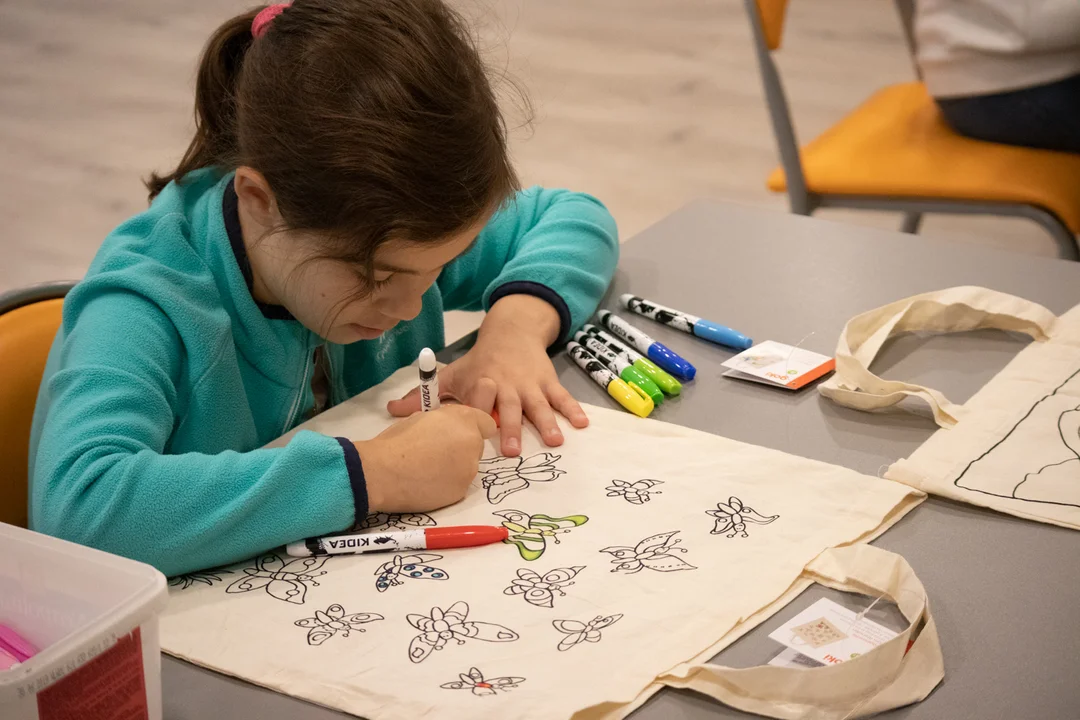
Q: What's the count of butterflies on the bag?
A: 13